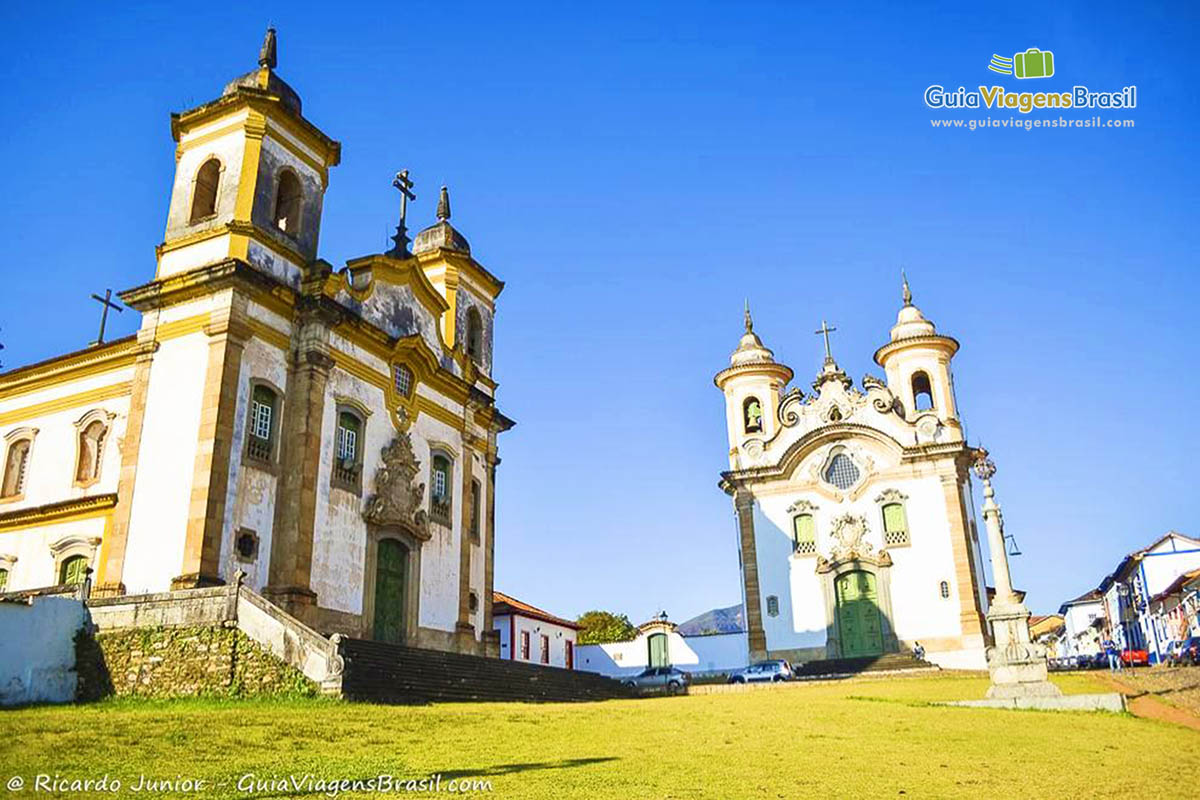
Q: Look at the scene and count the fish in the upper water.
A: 0